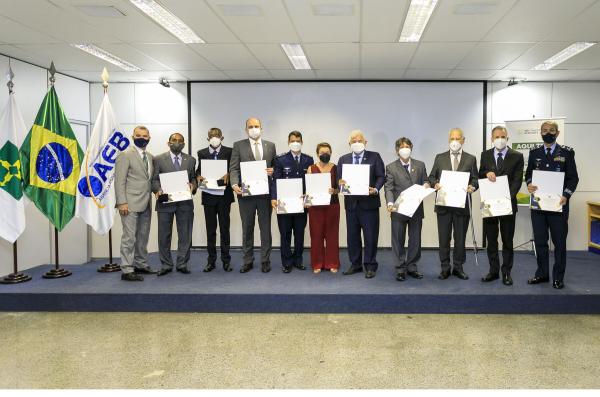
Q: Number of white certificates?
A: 10